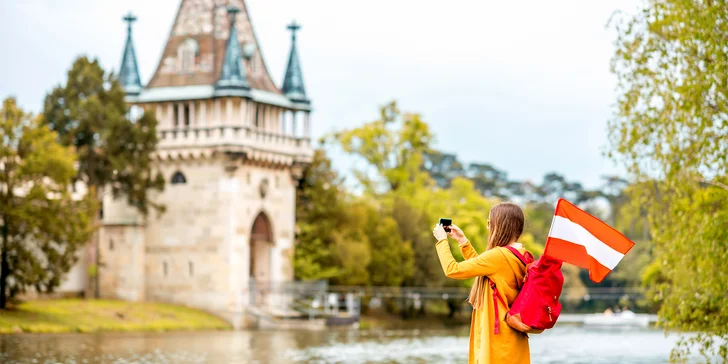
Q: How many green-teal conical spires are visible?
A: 3